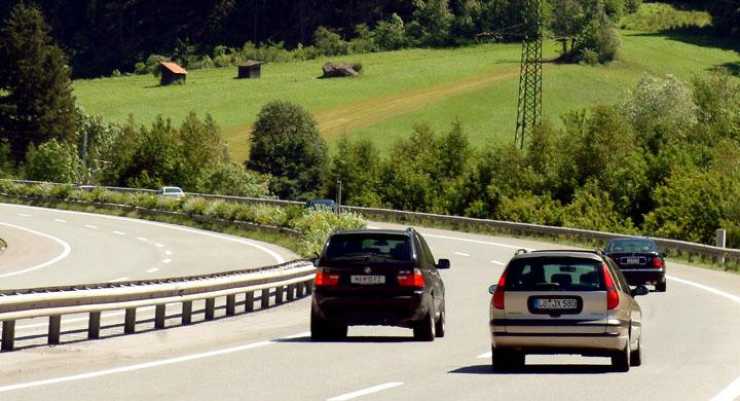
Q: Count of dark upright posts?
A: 14